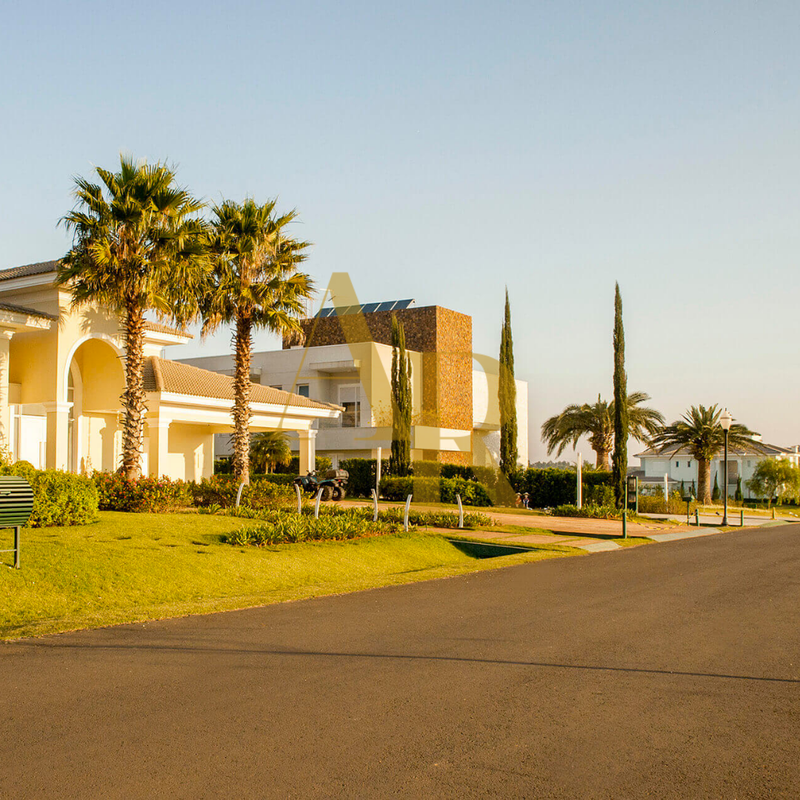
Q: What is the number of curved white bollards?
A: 6